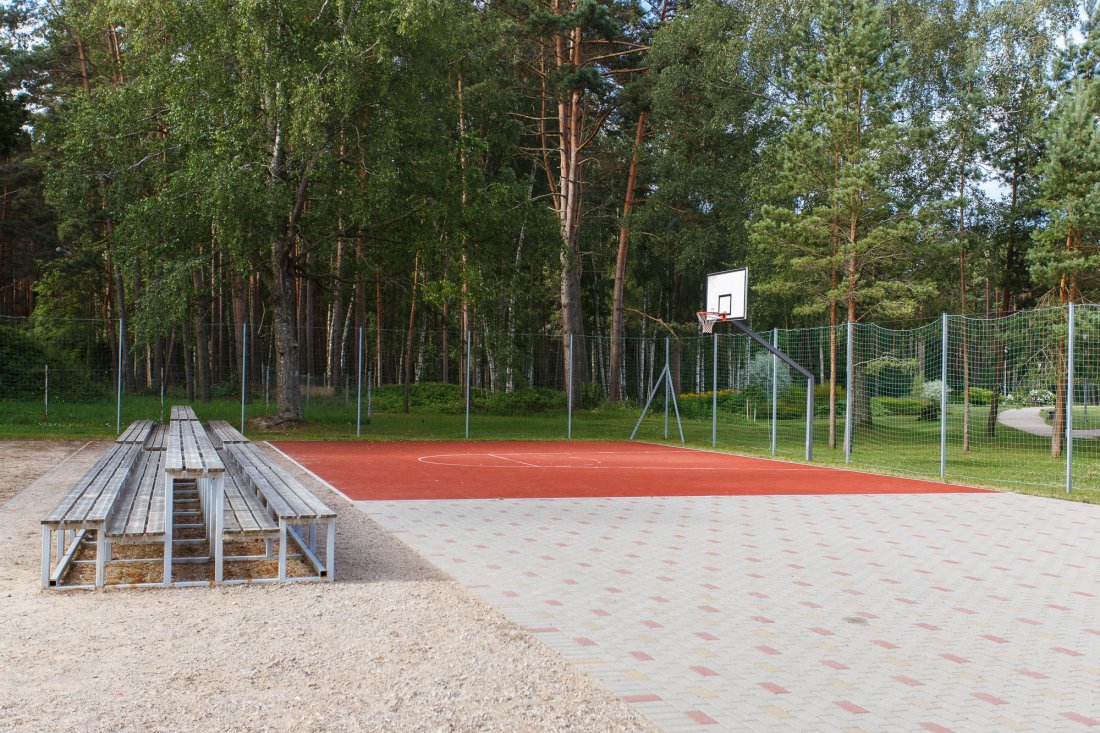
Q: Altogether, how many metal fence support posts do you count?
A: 11